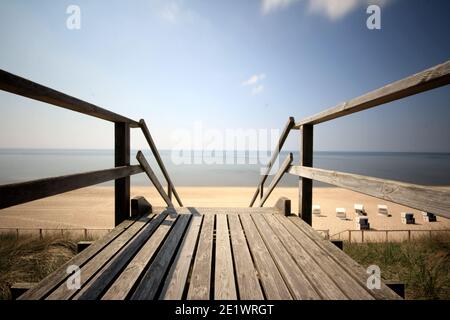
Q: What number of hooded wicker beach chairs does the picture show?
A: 7